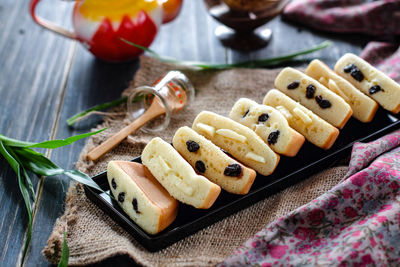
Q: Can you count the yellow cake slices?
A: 9